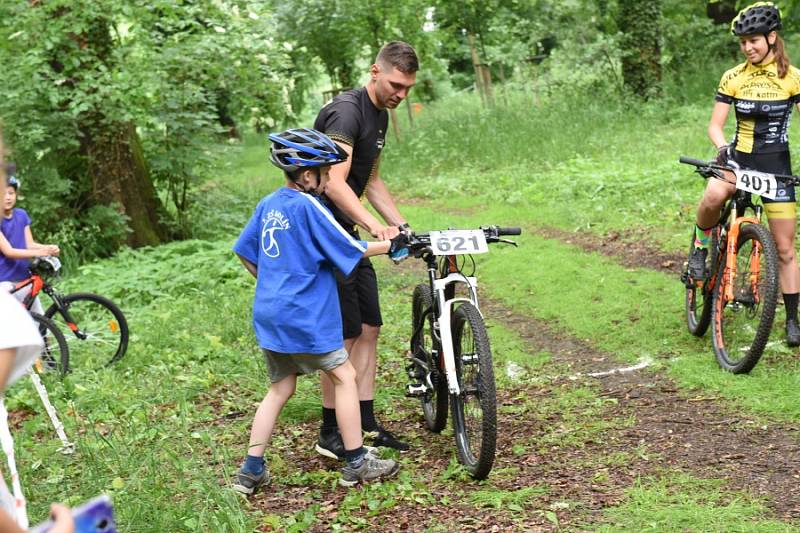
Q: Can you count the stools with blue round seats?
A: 0